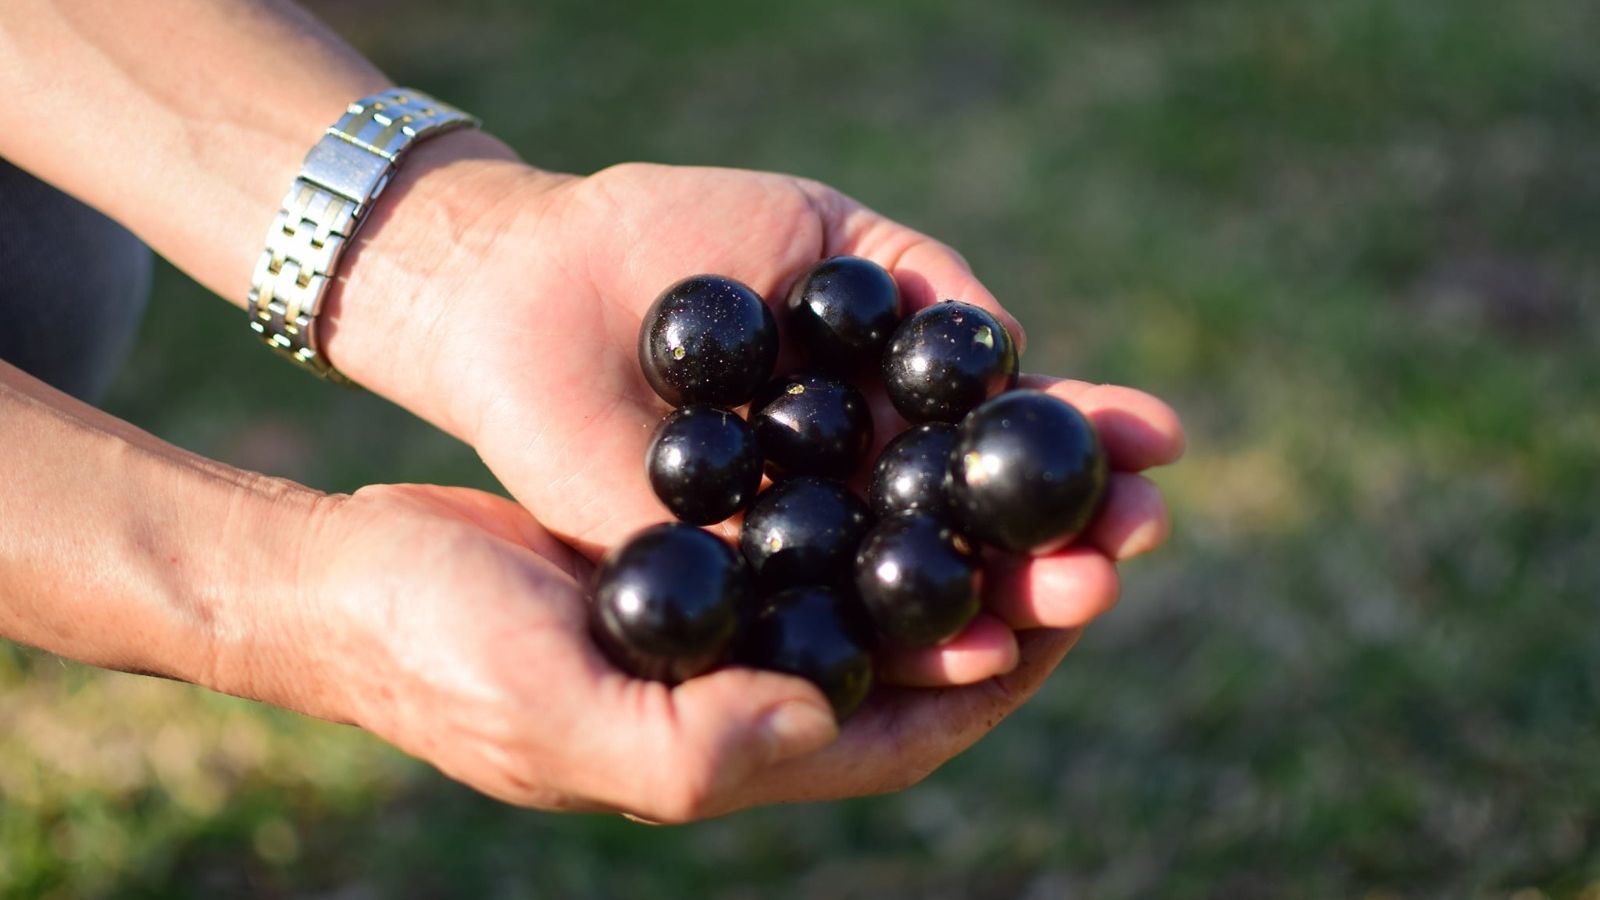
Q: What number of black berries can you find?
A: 11